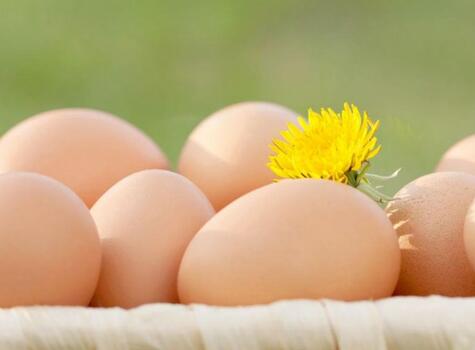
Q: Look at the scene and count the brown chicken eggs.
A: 8